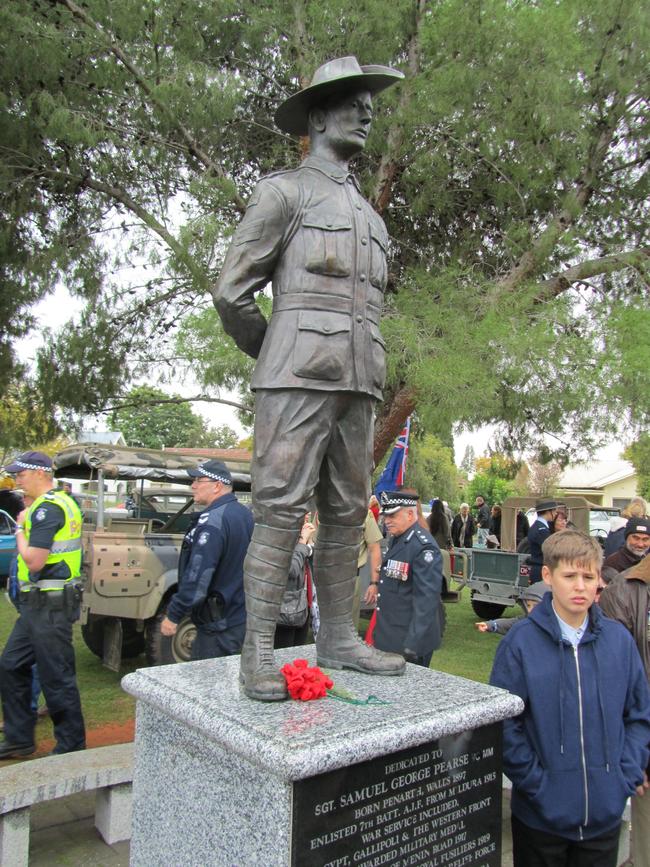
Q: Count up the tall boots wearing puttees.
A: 2